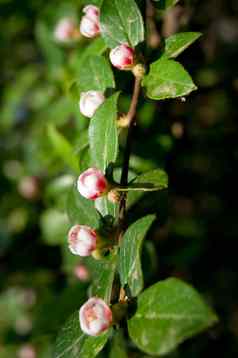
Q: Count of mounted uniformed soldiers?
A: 0